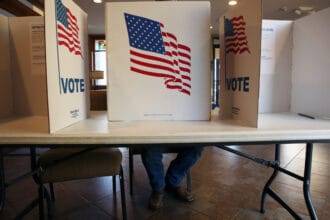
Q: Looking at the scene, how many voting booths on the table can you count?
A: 3